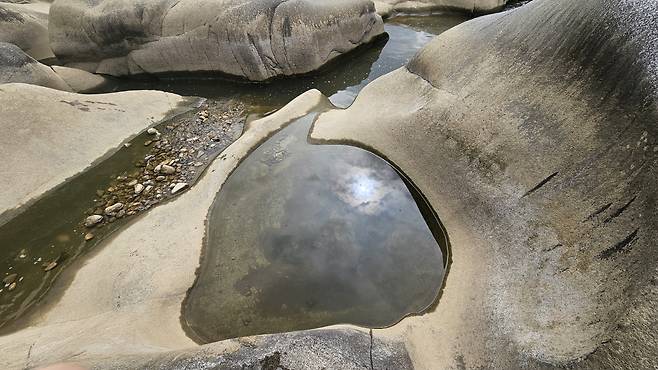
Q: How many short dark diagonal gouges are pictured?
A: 4